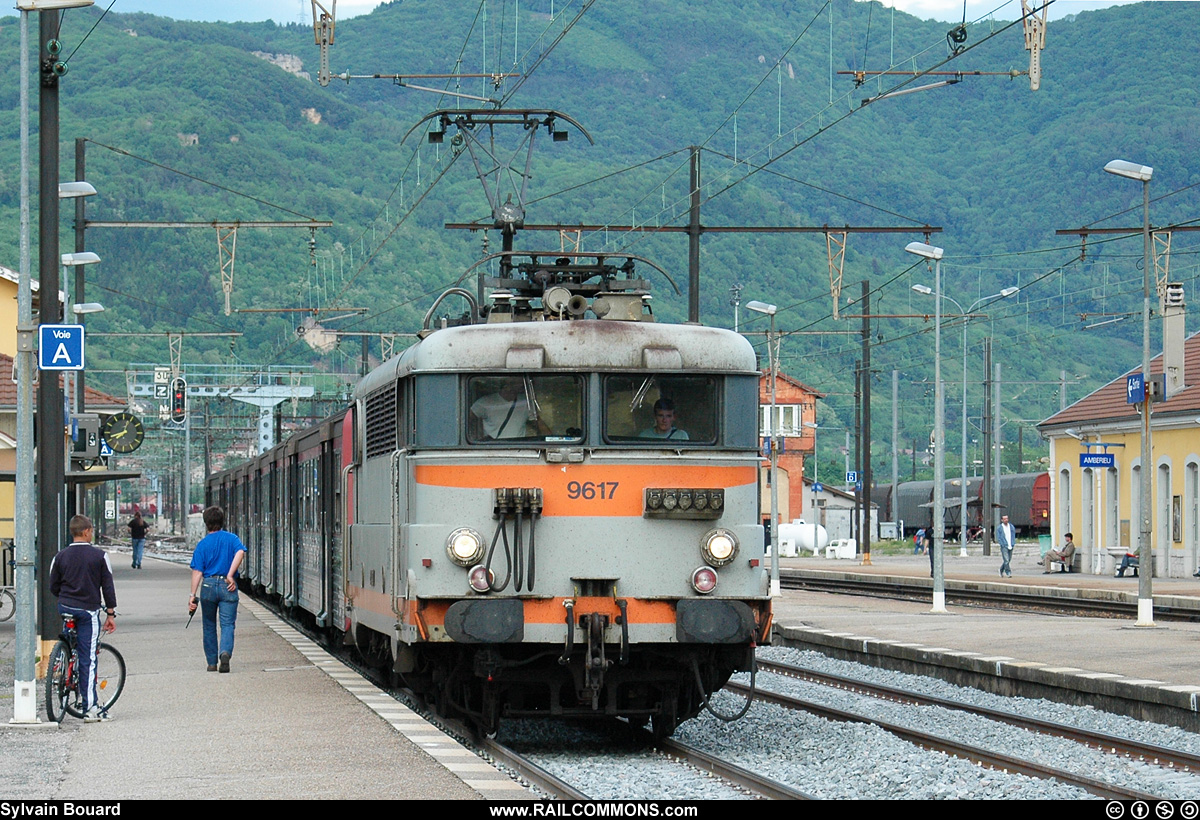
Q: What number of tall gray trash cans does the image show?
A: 0